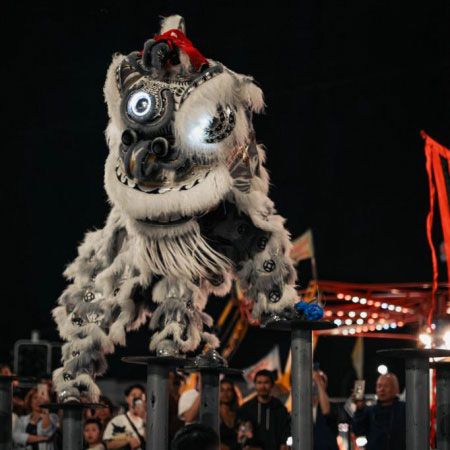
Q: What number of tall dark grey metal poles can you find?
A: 7